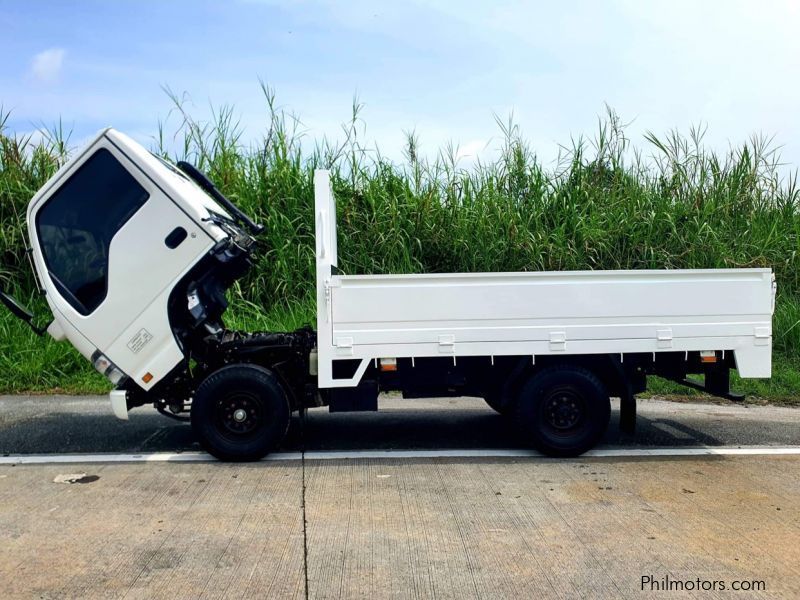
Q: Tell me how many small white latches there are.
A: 5